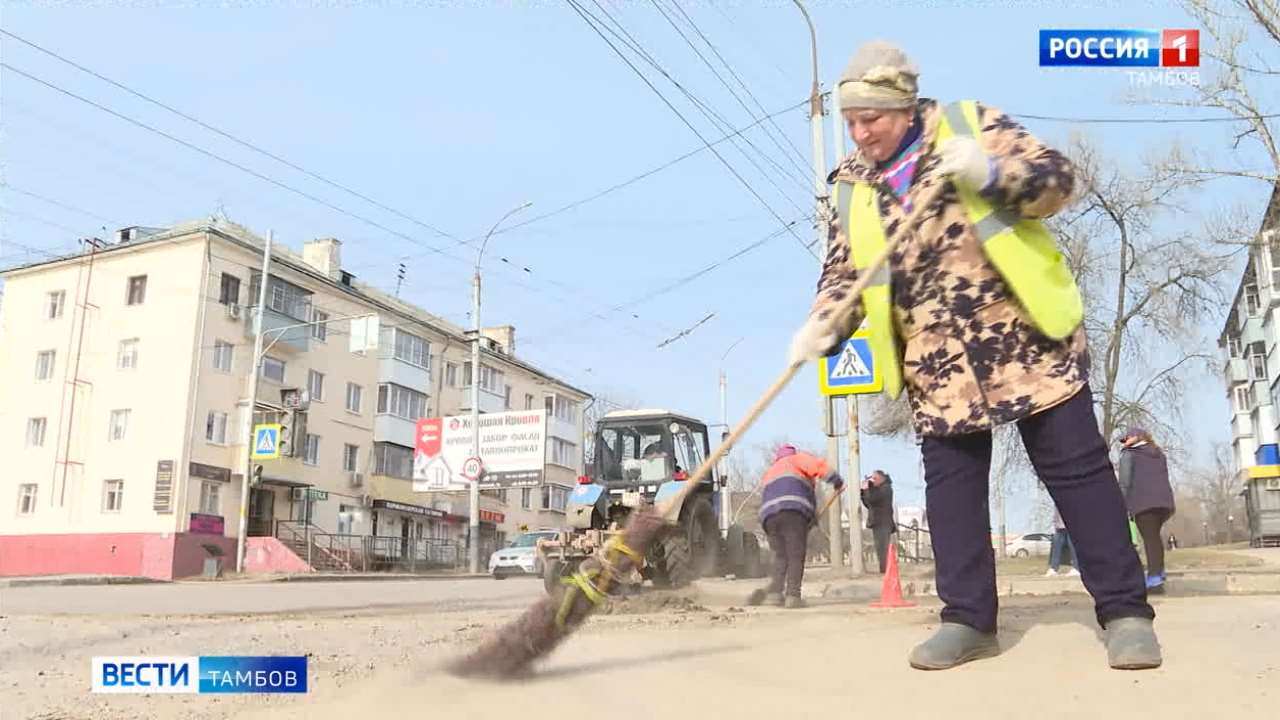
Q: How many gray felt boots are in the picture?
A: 2